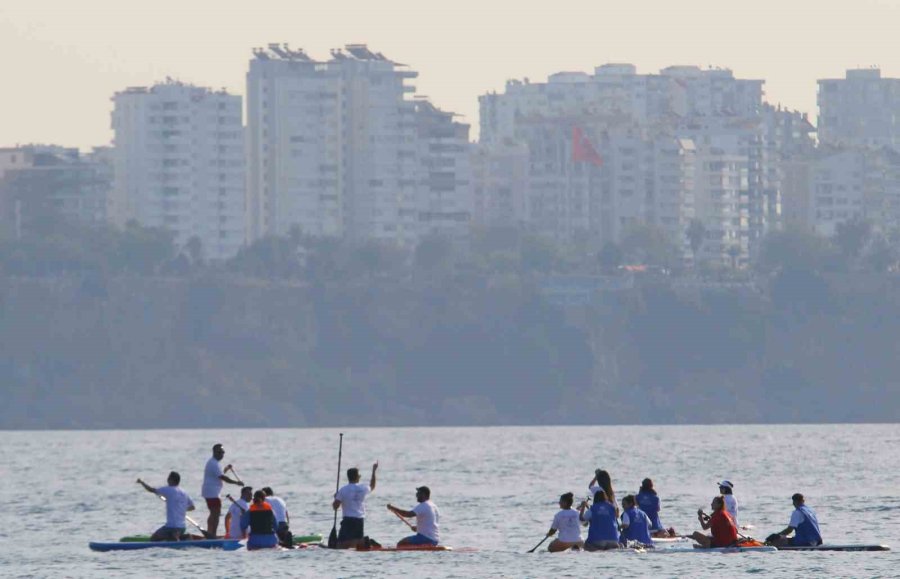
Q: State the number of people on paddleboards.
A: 15